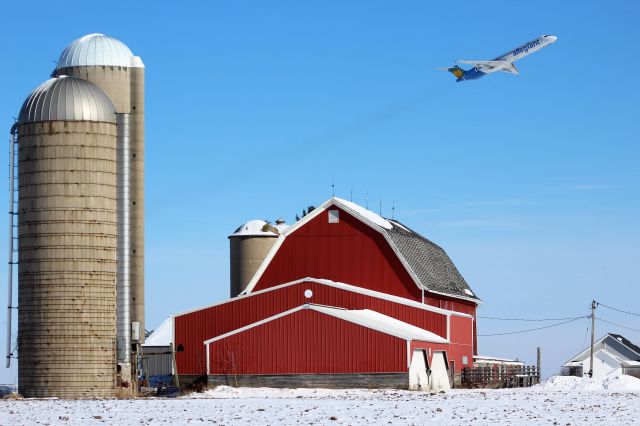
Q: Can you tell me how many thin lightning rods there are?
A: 5